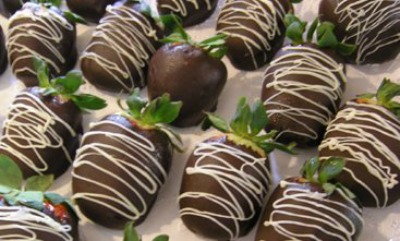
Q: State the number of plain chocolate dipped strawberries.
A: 1